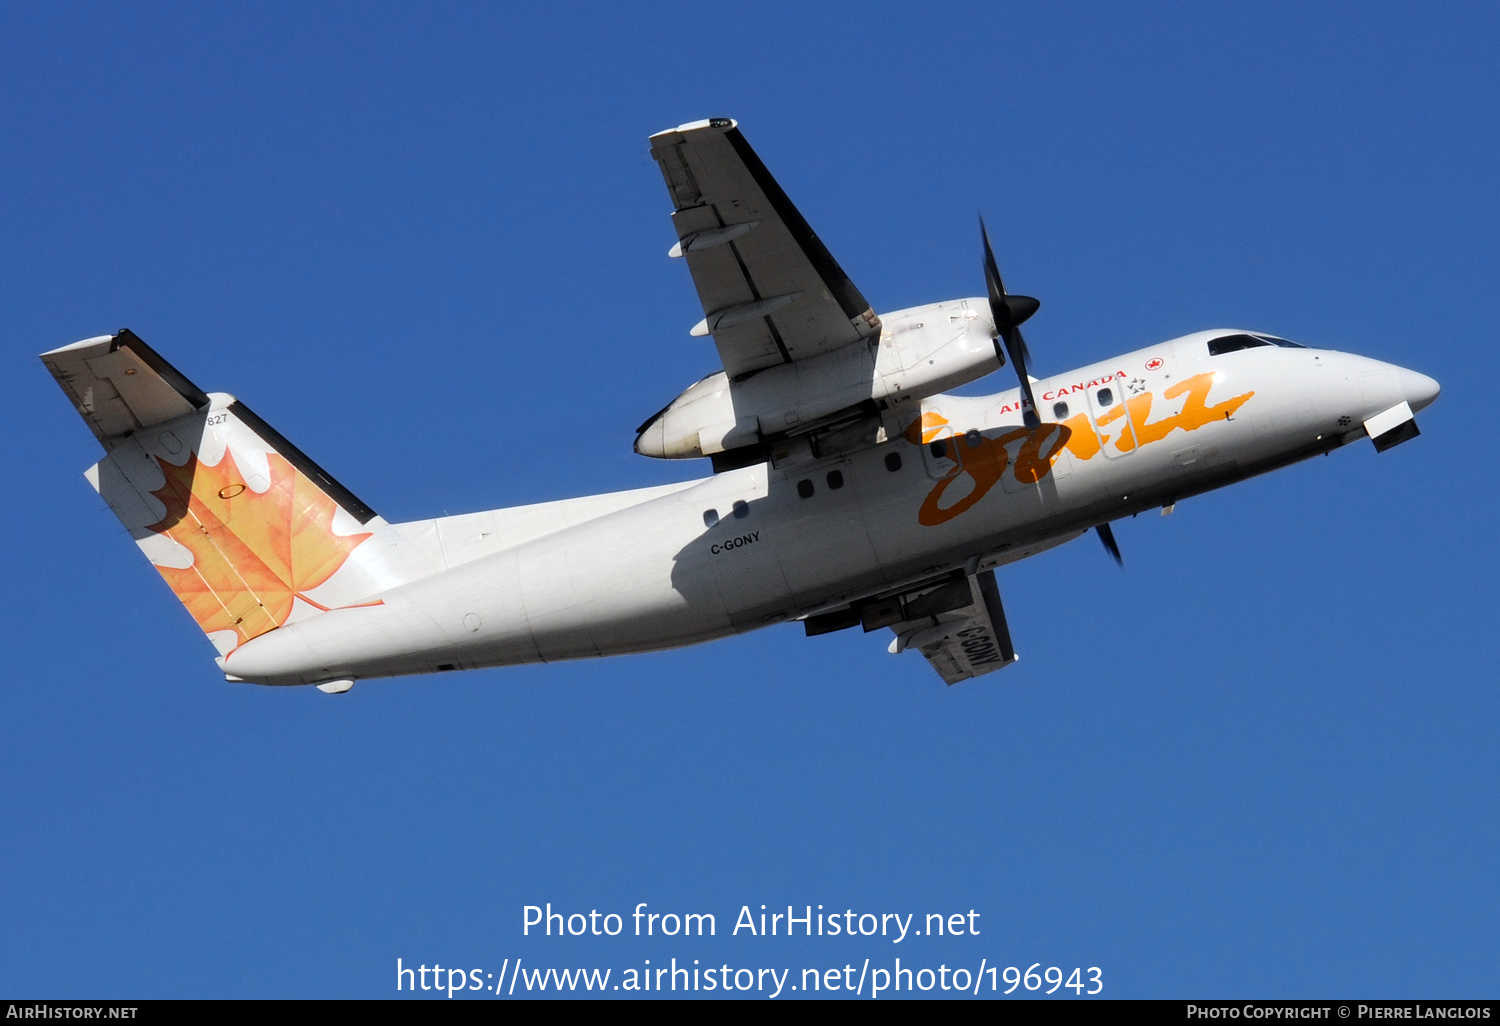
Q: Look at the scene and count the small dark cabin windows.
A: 10